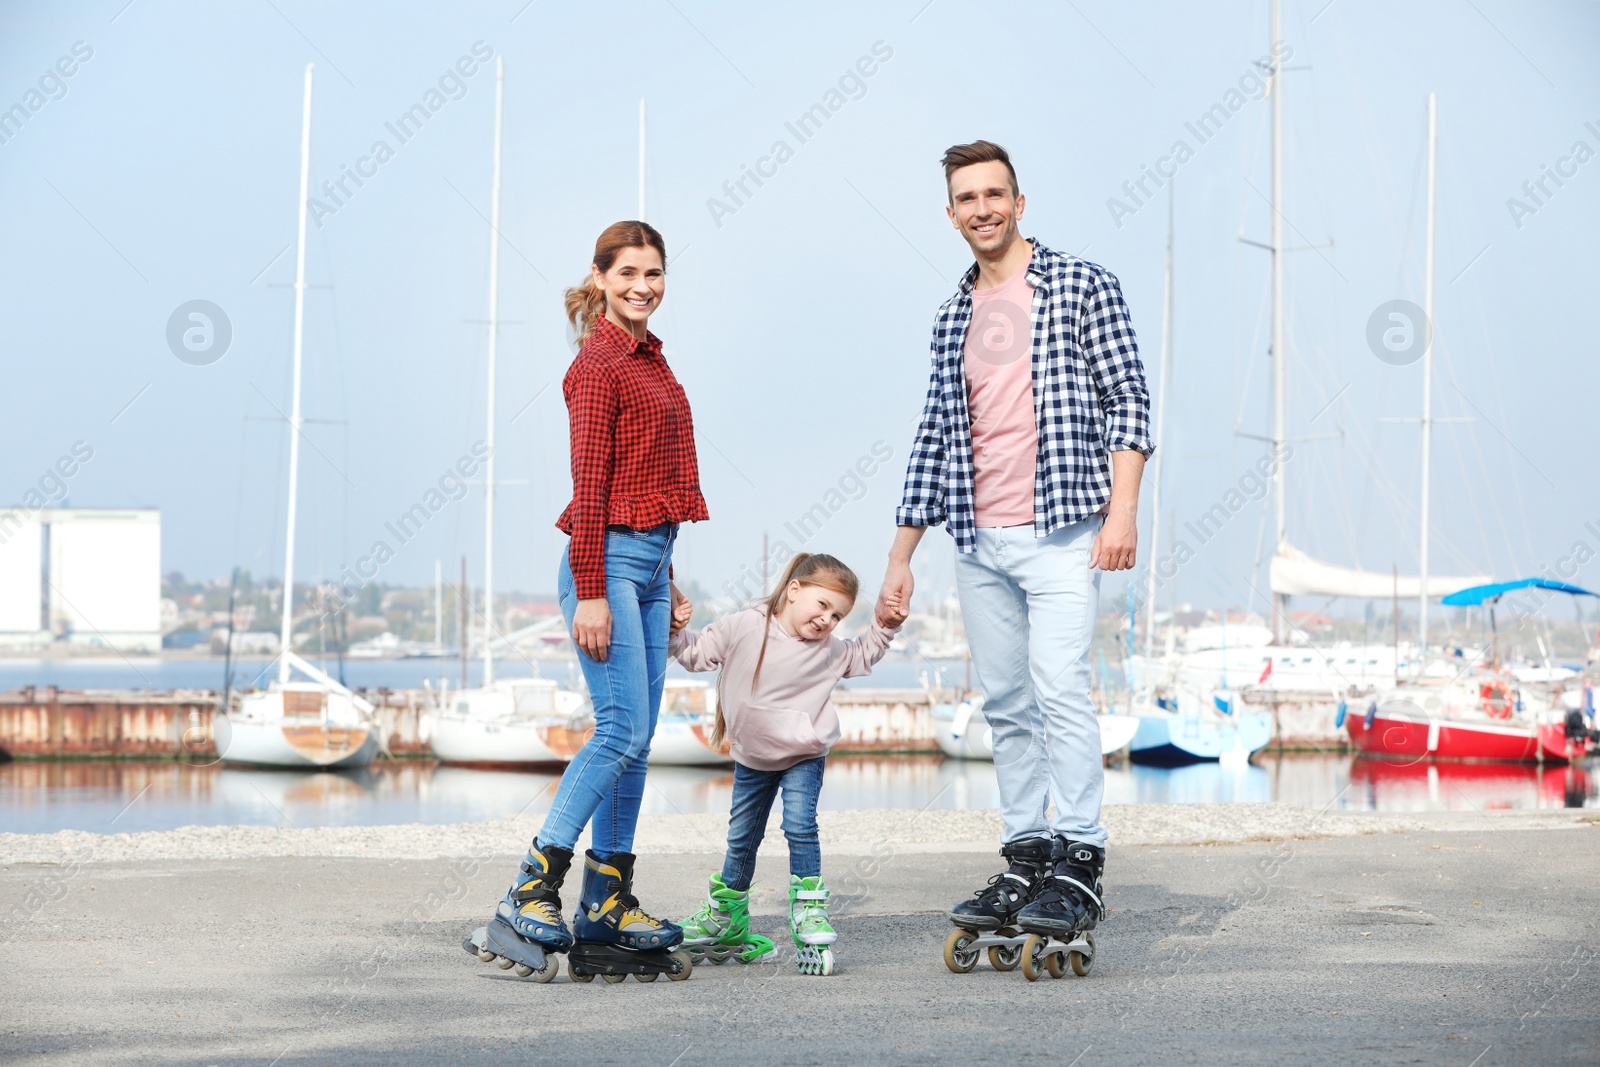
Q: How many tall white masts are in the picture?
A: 6